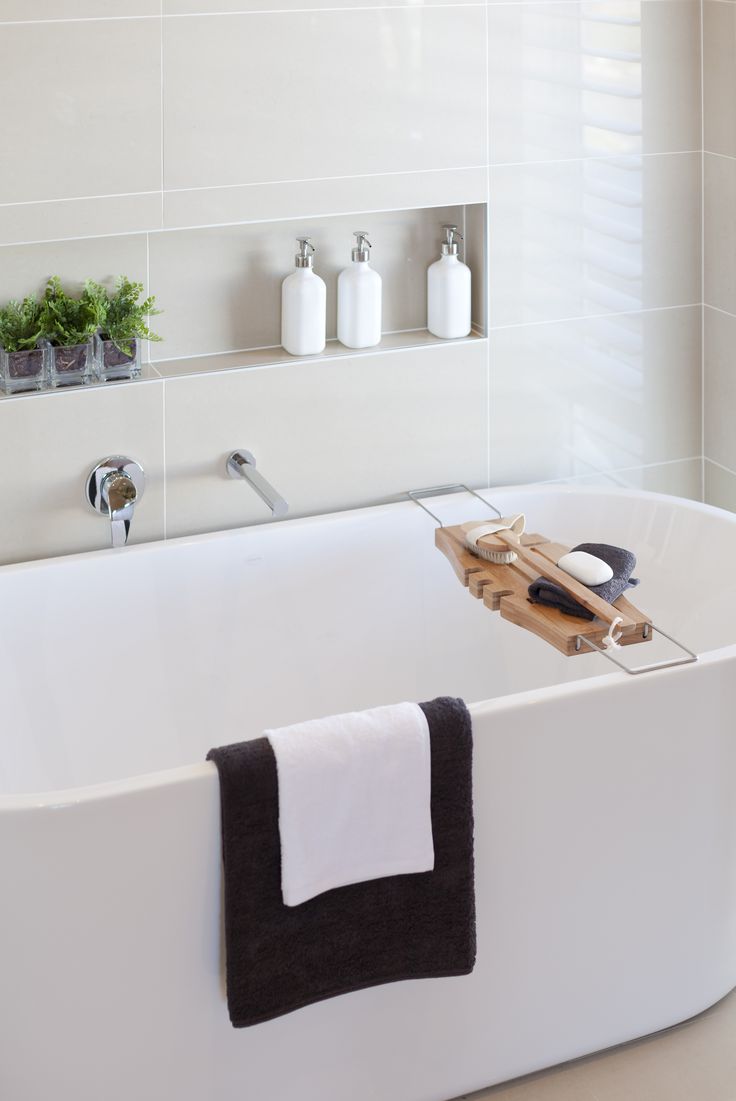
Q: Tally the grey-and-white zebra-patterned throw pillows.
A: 0